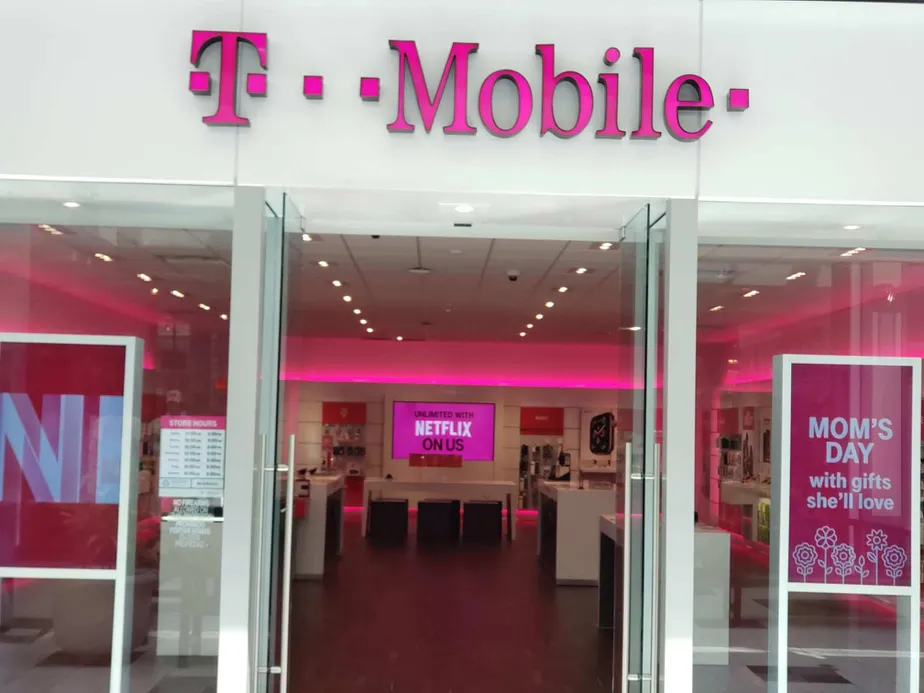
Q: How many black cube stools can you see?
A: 3